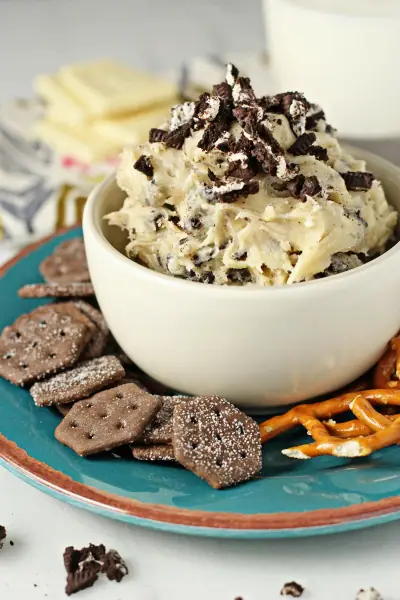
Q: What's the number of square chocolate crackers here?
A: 0